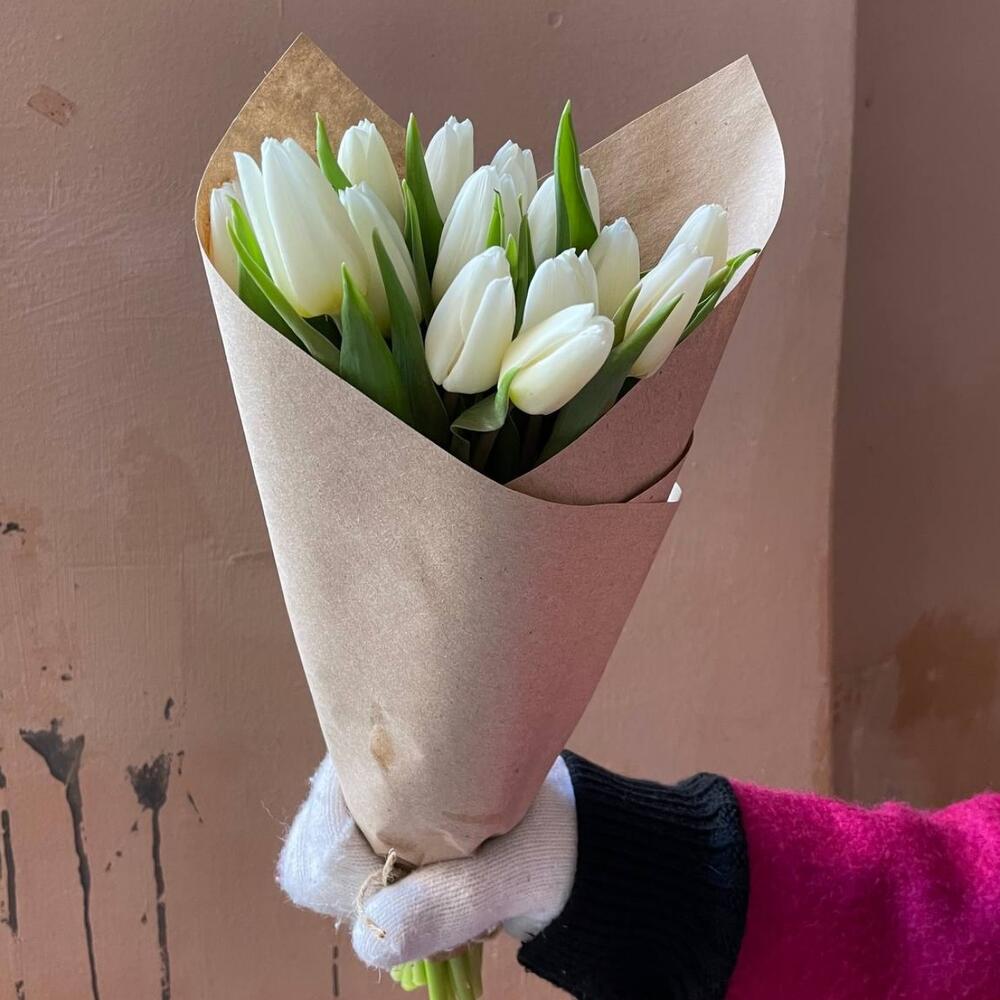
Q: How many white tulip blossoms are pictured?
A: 14